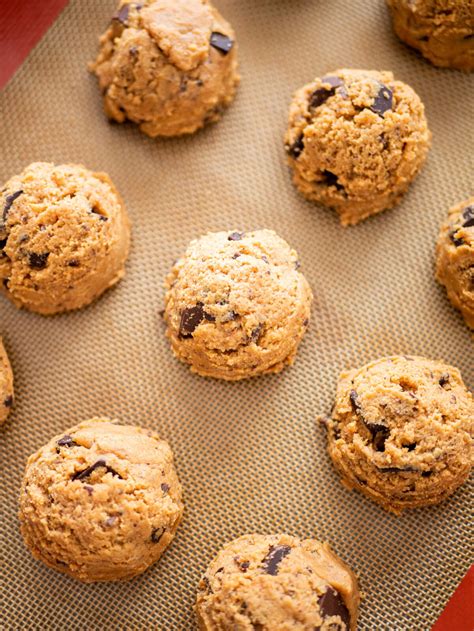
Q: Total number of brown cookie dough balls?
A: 10